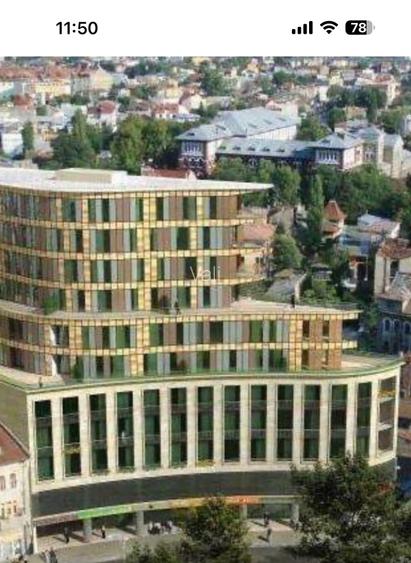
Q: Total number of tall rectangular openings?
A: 14